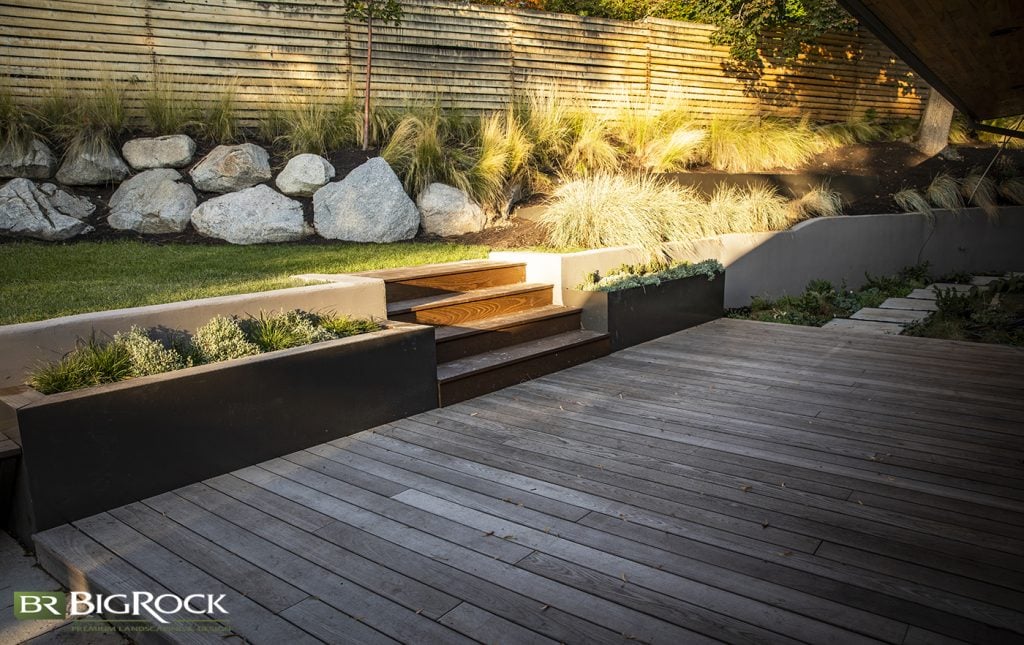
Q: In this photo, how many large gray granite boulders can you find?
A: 10